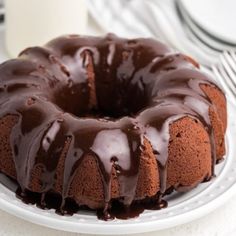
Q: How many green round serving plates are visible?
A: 0